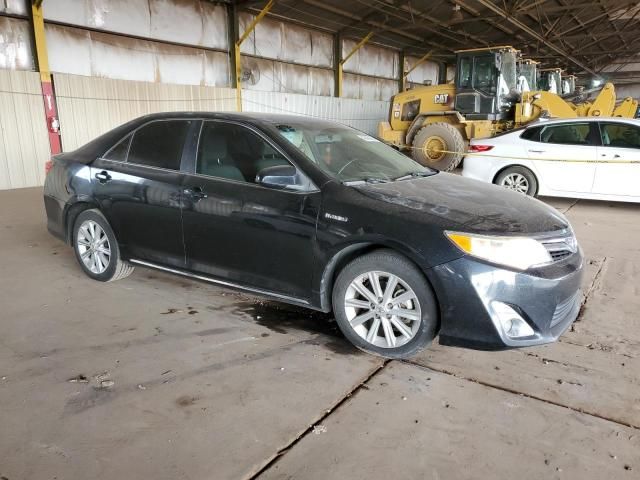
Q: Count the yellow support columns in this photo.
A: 4